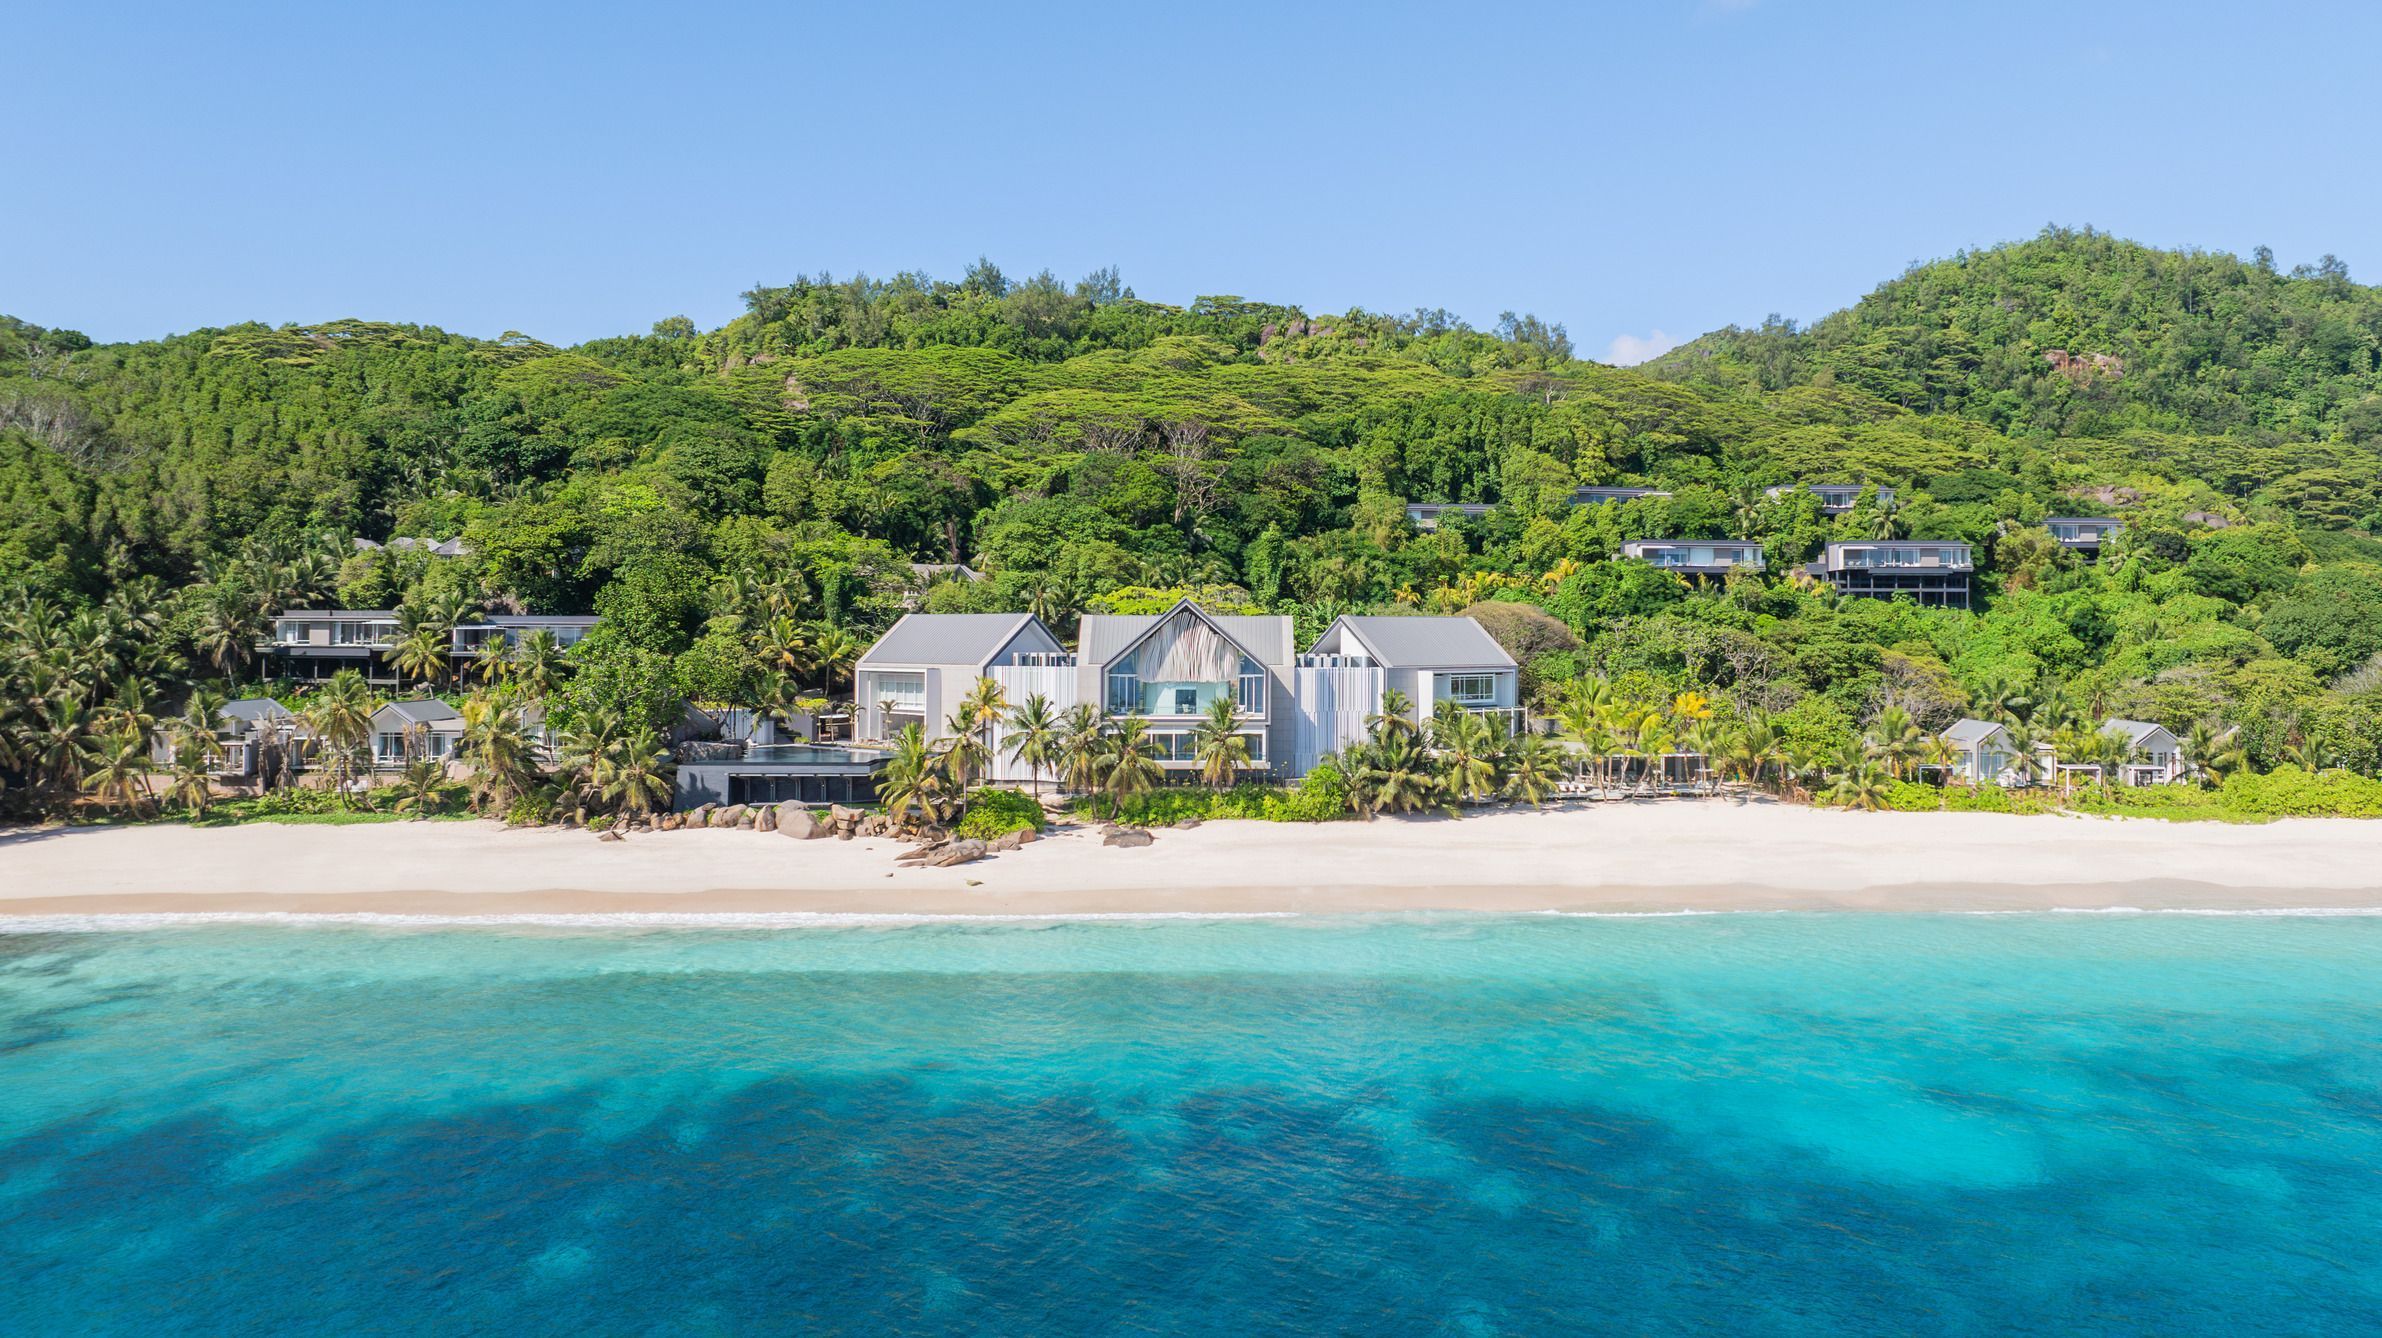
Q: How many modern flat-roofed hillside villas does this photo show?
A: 8